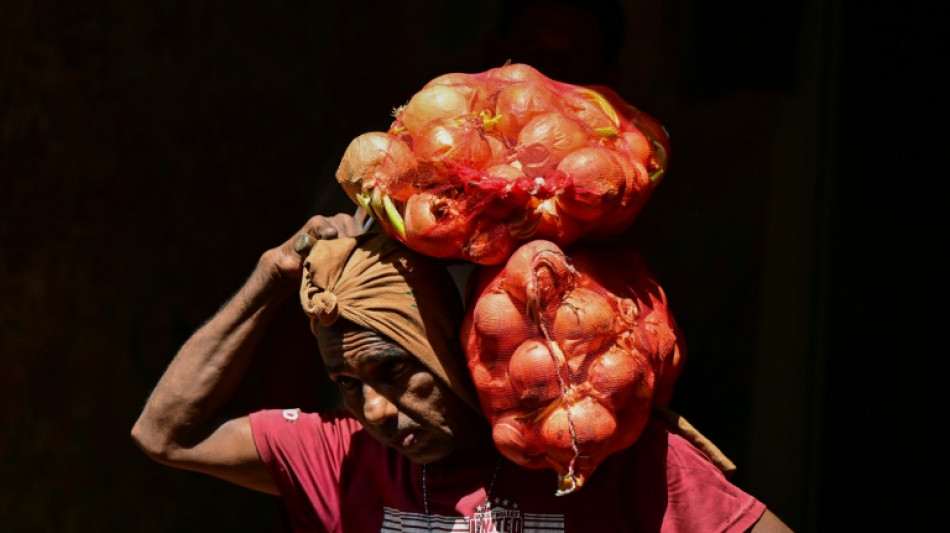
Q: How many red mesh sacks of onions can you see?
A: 2